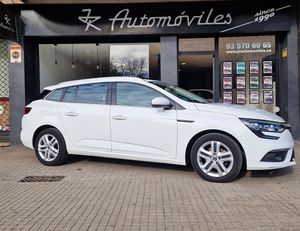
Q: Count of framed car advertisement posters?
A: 12